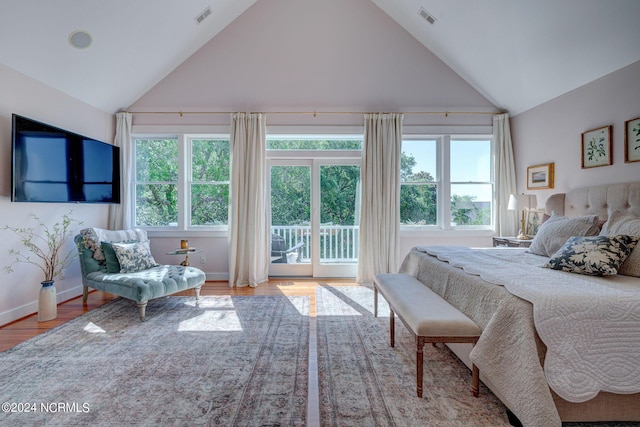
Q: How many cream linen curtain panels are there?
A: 4